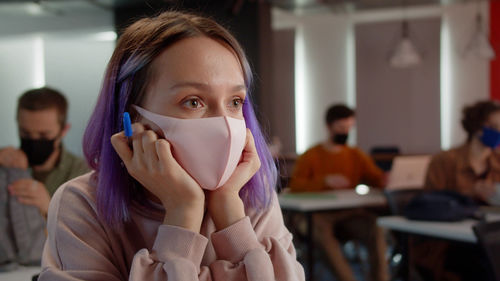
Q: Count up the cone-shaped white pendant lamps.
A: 2